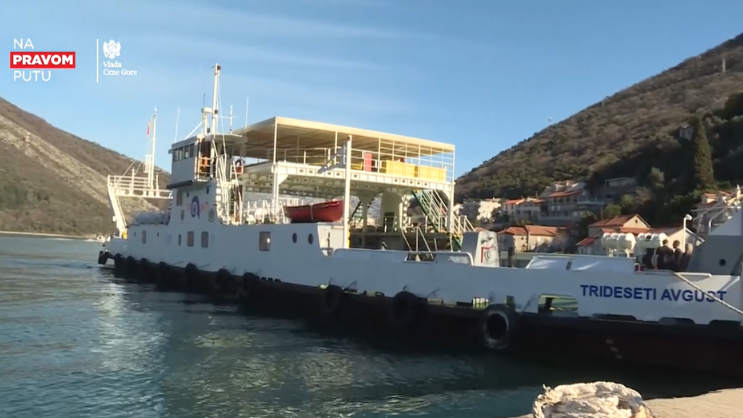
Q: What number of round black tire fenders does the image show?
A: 11